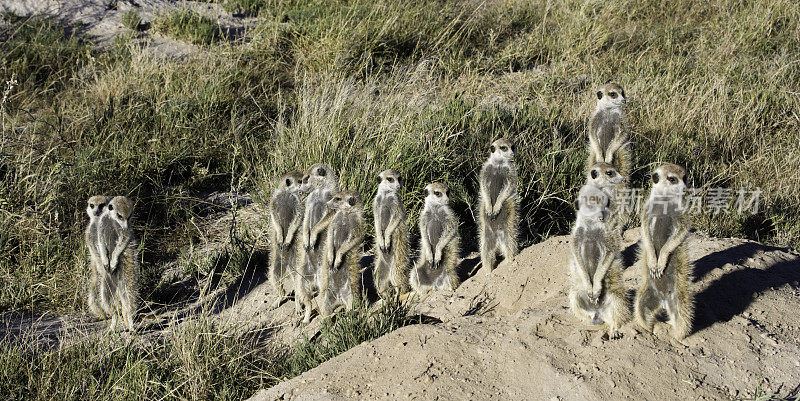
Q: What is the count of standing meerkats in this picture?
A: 12